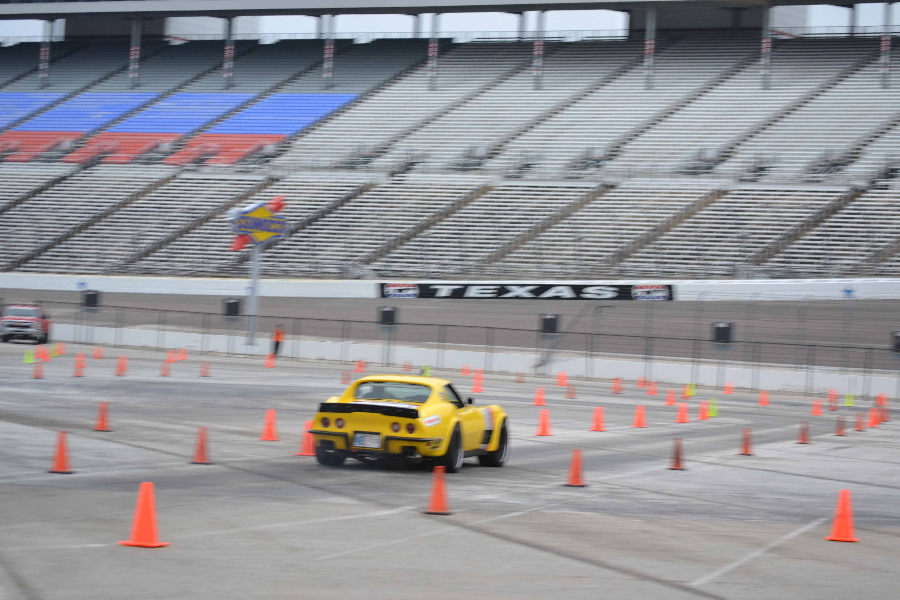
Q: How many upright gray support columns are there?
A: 9